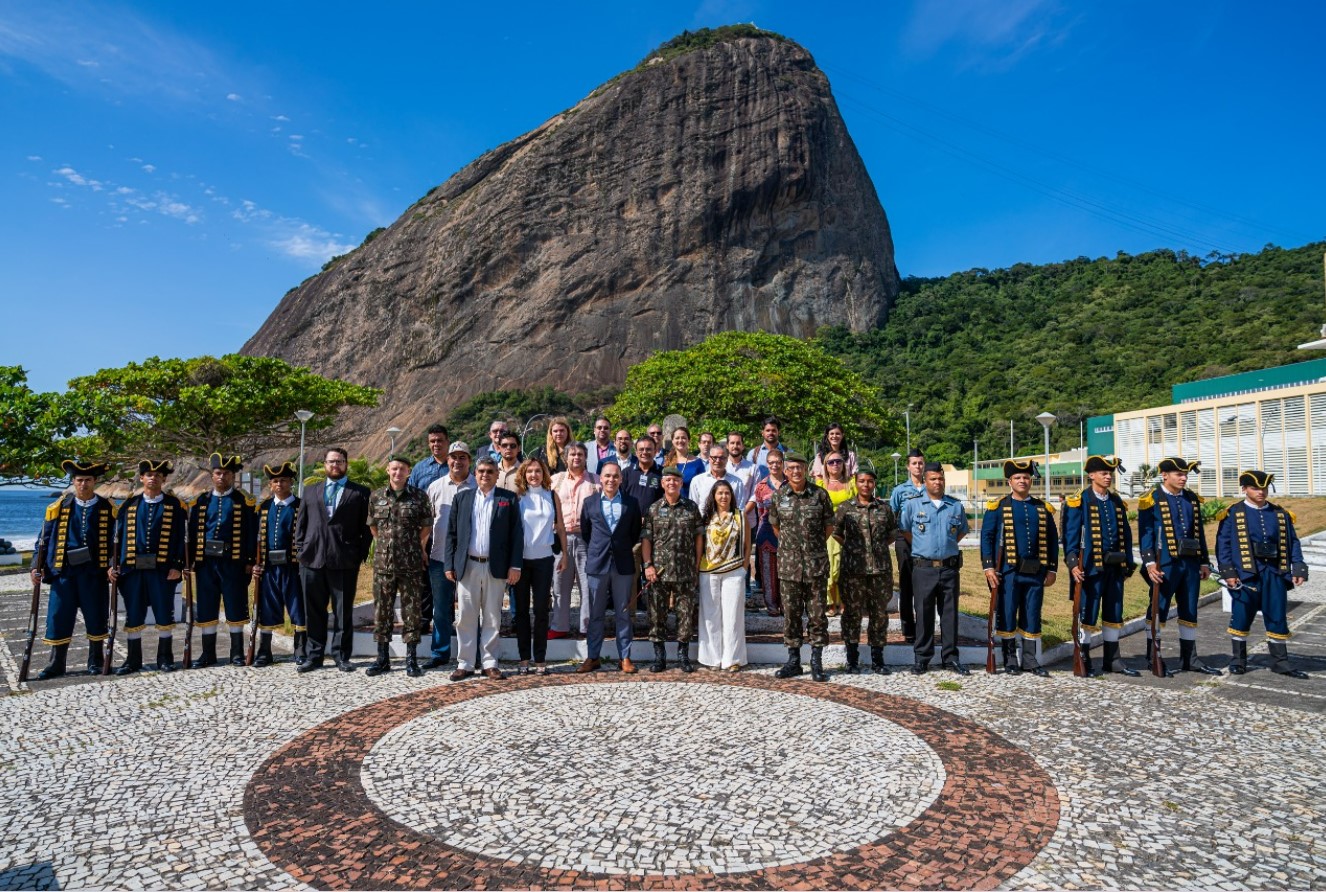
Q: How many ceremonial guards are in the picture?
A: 8